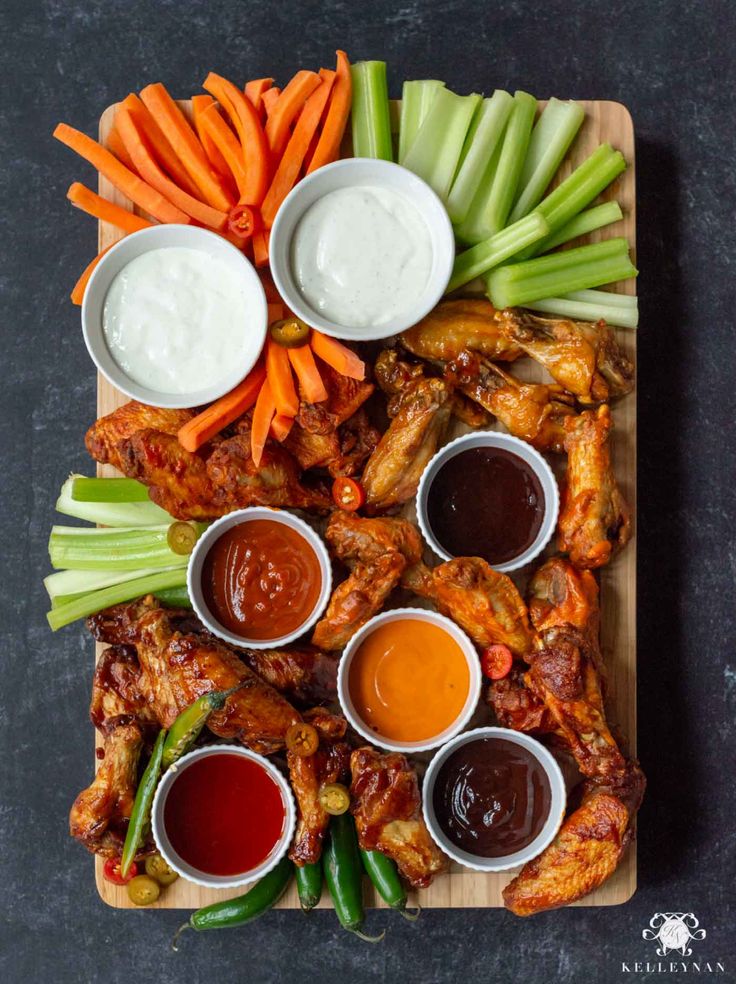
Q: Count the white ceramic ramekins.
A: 7